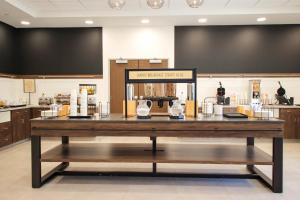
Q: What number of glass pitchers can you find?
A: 2